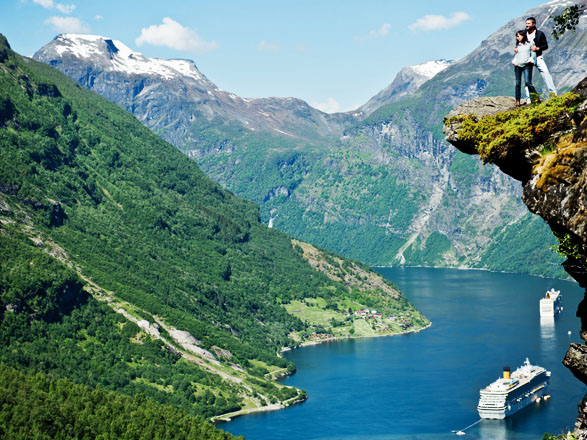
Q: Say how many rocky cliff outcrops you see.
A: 1